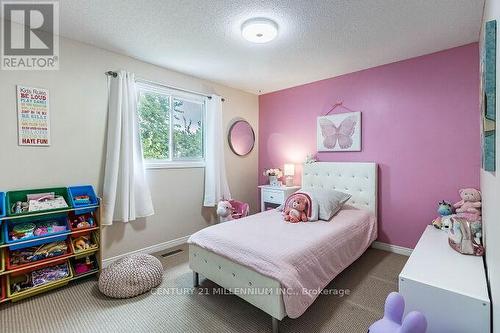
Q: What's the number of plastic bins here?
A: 12